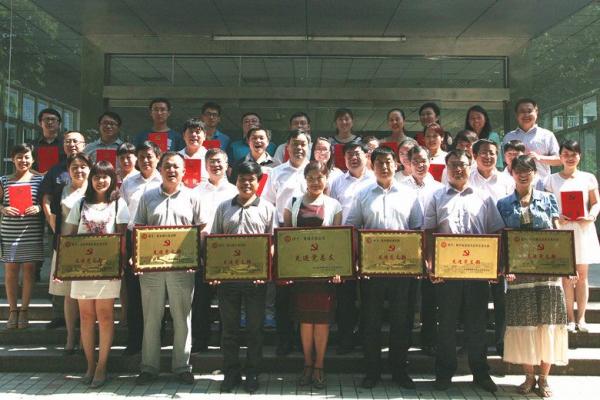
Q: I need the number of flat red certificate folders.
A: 13